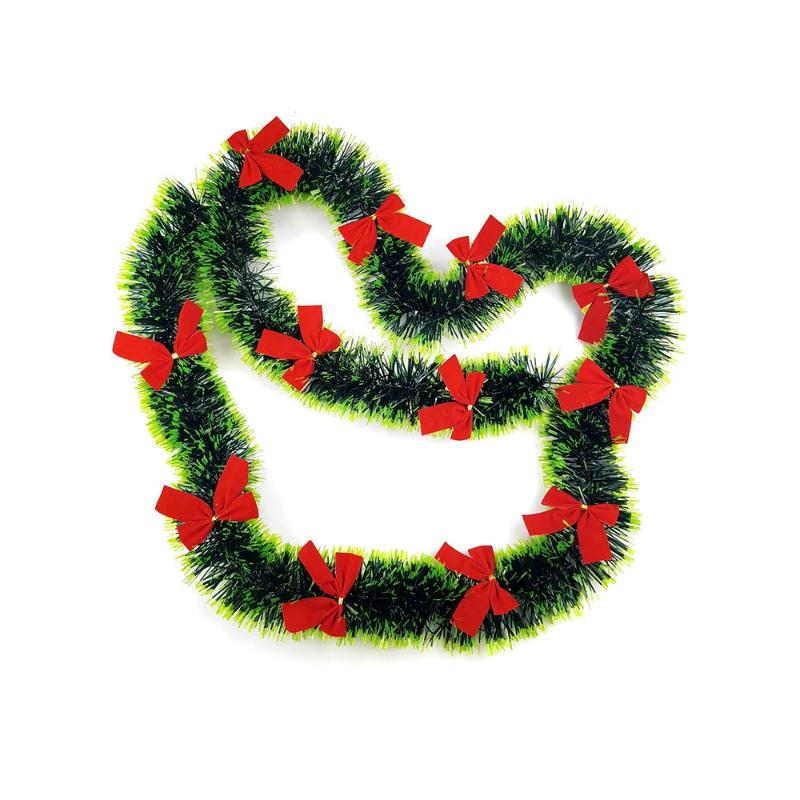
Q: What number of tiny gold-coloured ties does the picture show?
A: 12